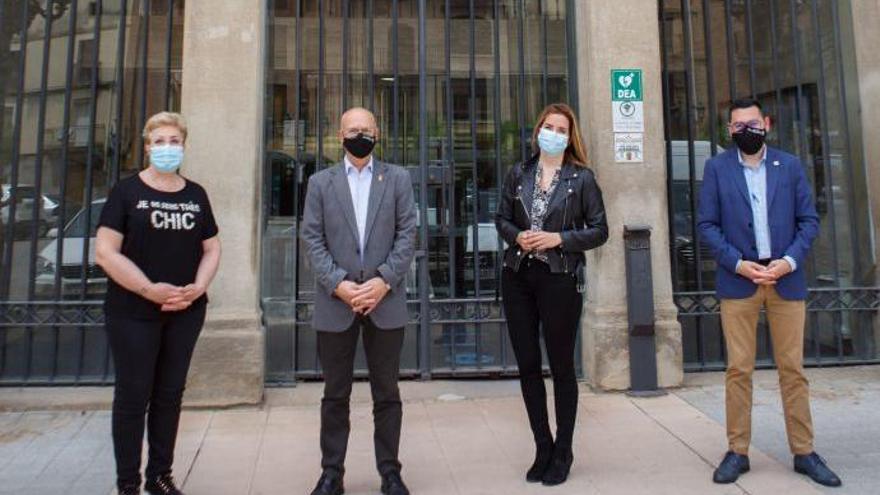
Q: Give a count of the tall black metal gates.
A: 3